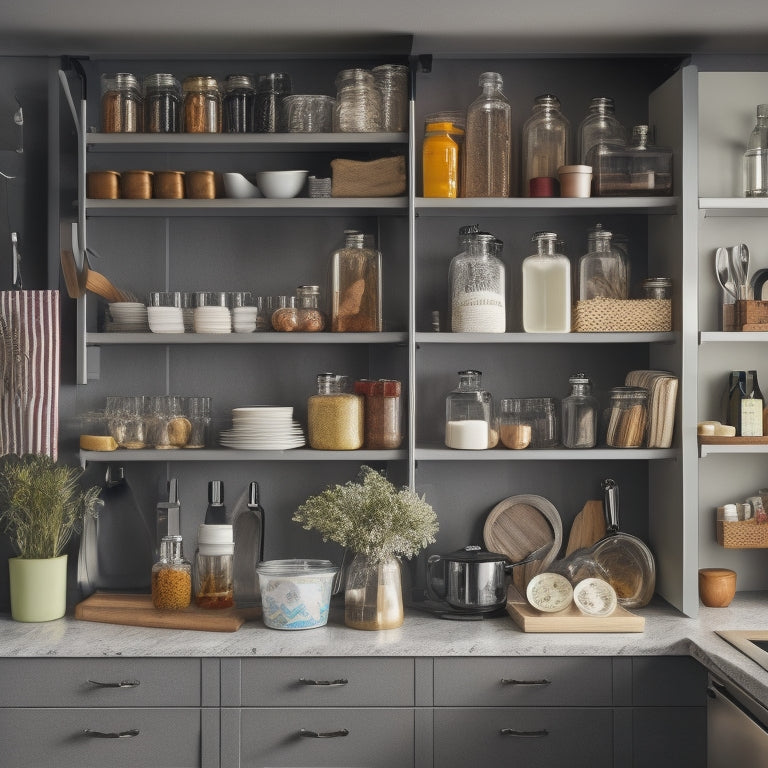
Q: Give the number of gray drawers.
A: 6